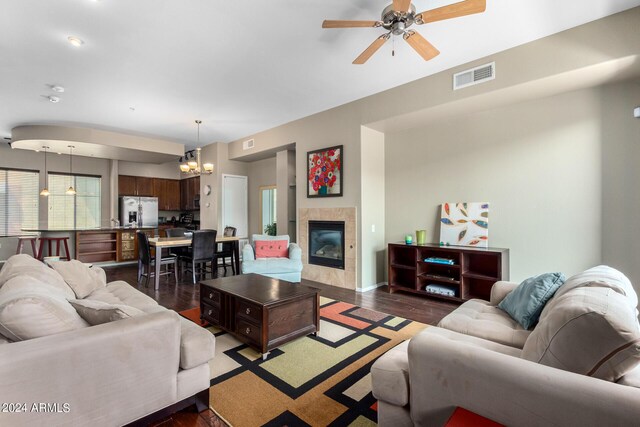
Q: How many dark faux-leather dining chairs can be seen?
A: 4